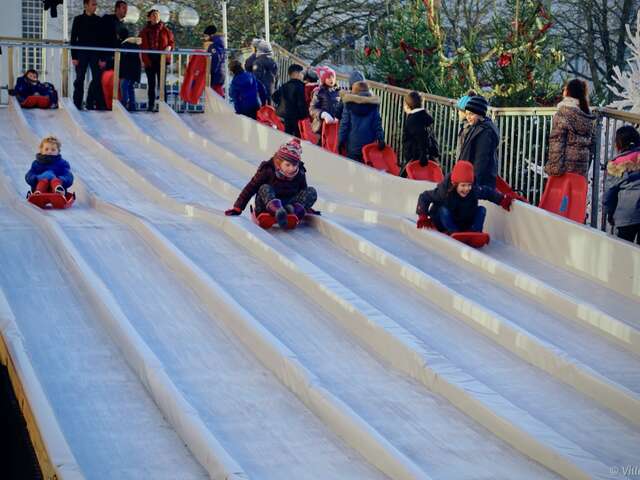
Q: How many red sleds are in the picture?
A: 13